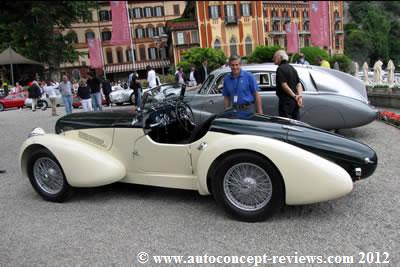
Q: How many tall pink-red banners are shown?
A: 4